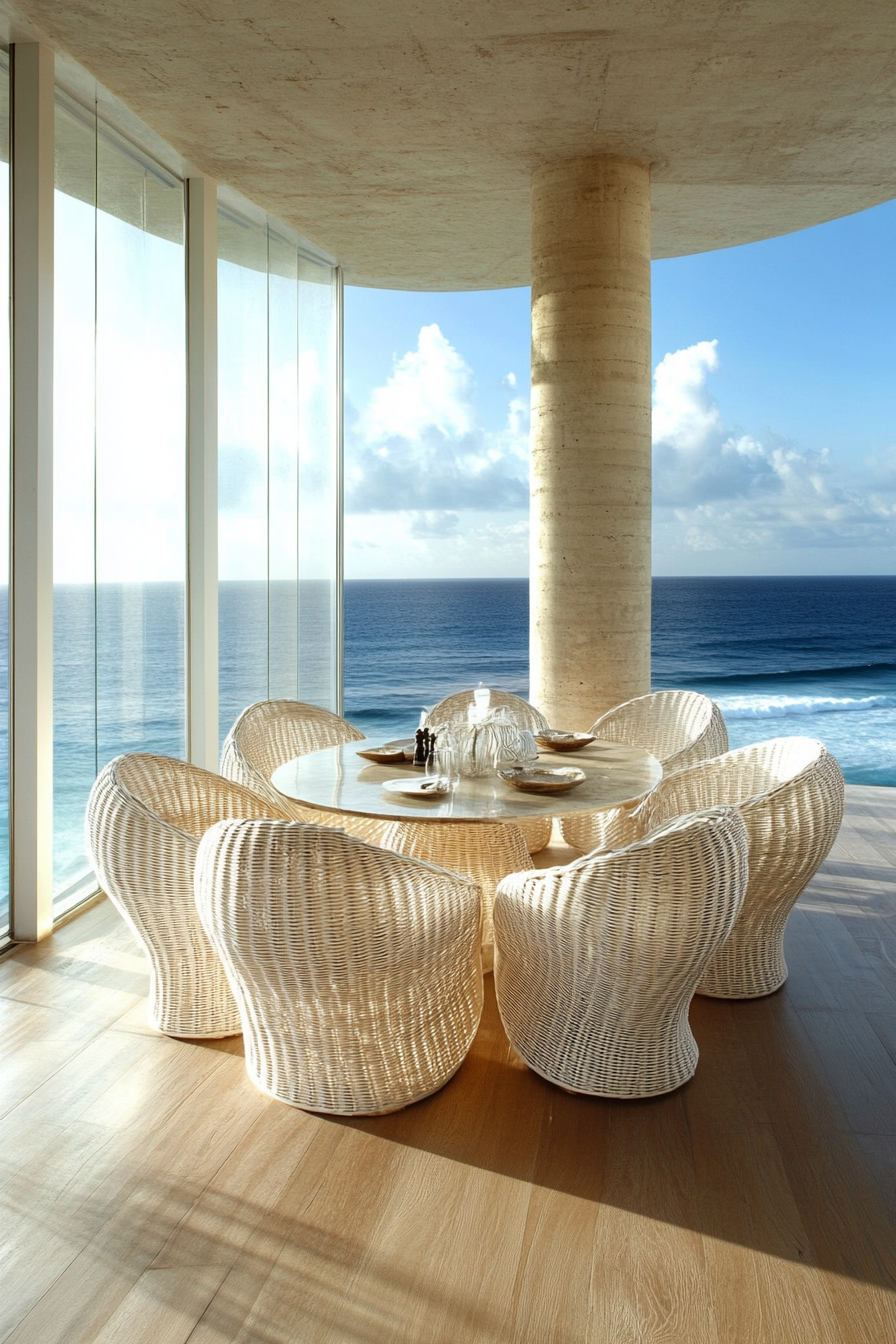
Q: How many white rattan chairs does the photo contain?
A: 7